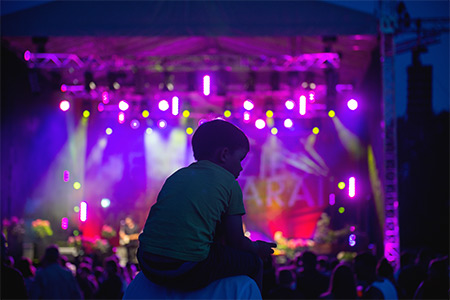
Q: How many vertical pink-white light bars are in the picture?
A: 5